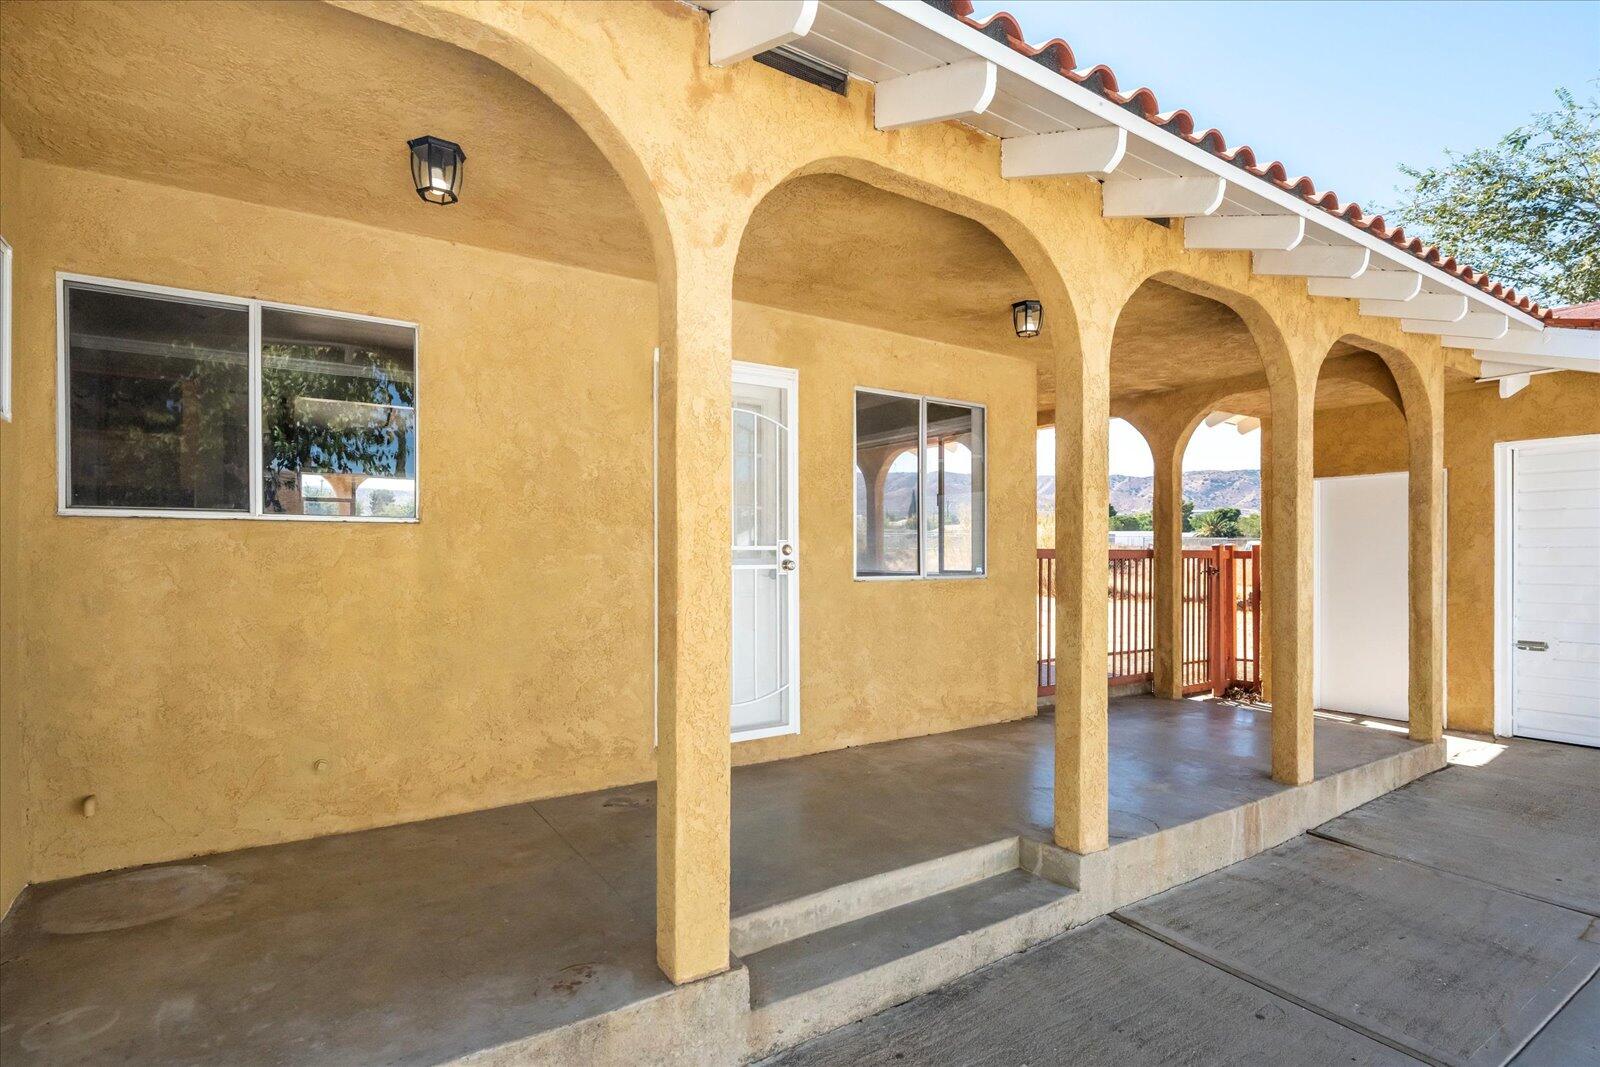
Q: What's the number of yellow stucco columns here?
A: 5